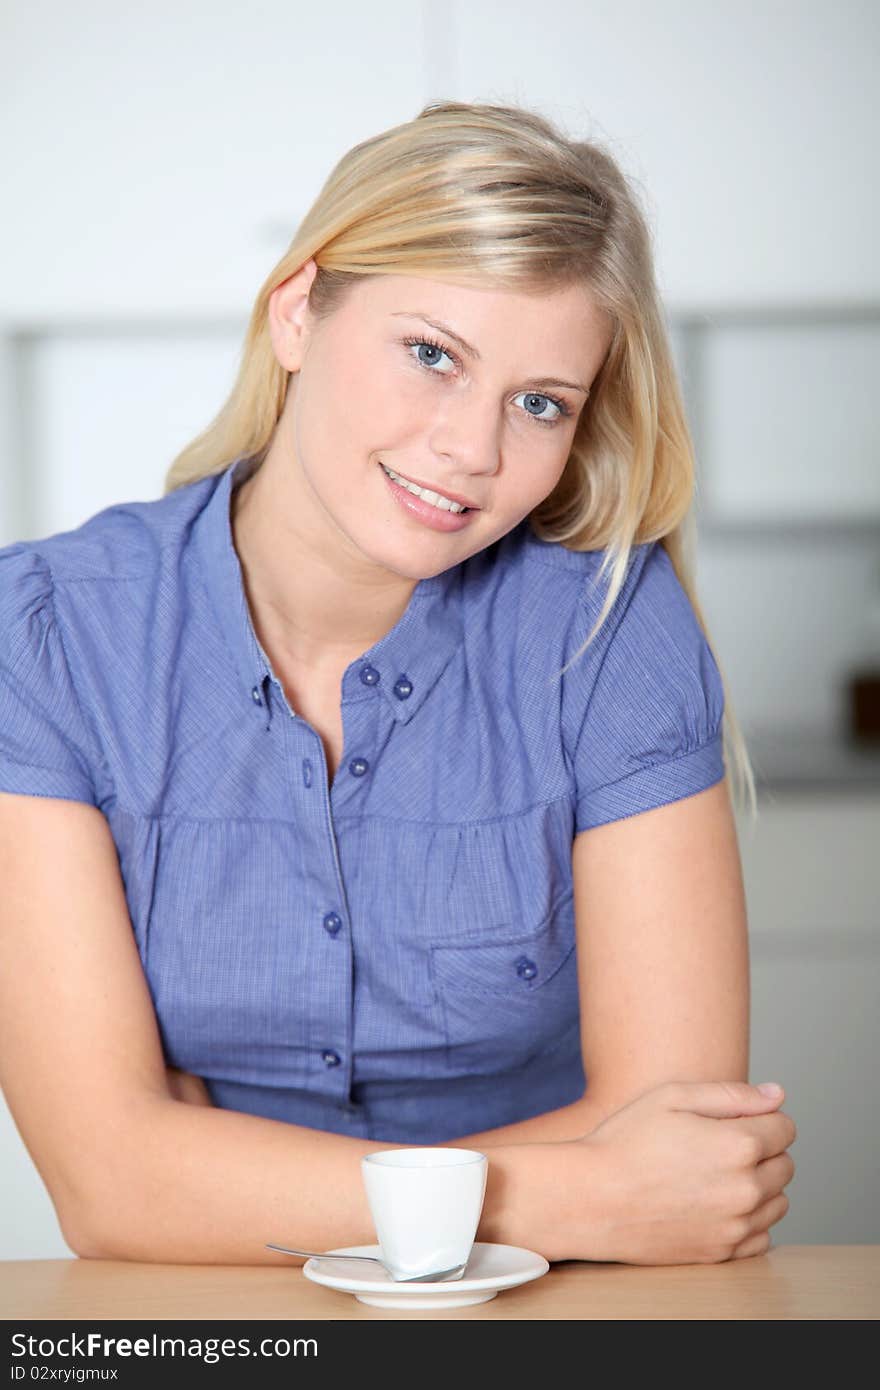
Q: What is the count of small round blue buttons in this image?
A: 7